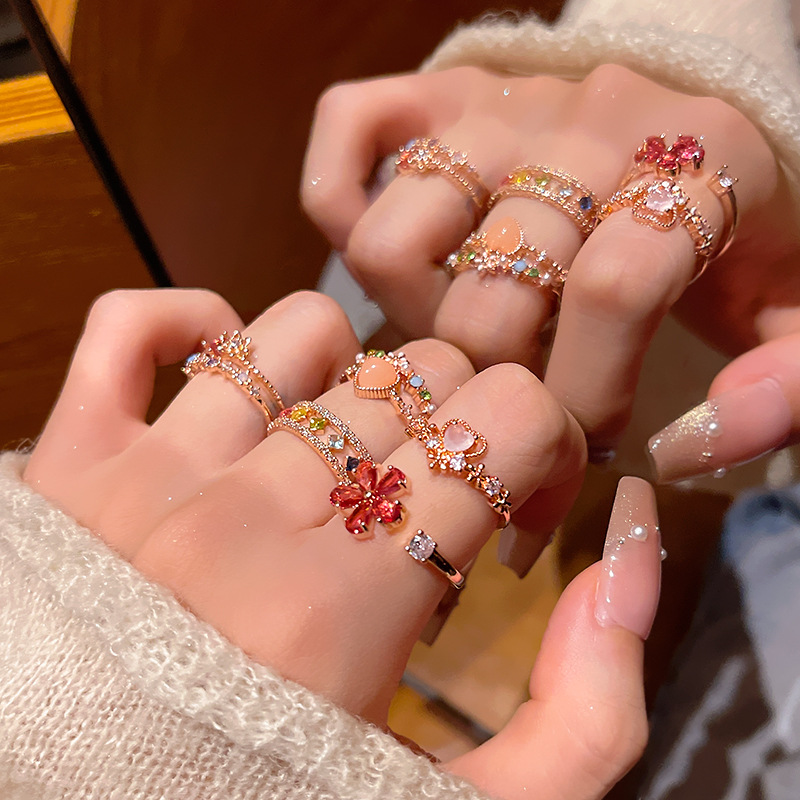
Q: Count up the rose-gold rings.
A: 10